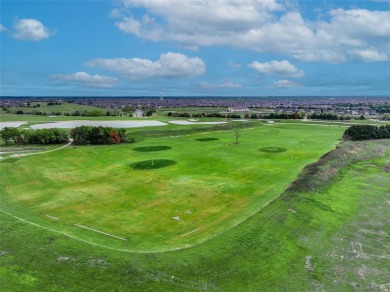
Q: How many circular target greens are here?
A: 4